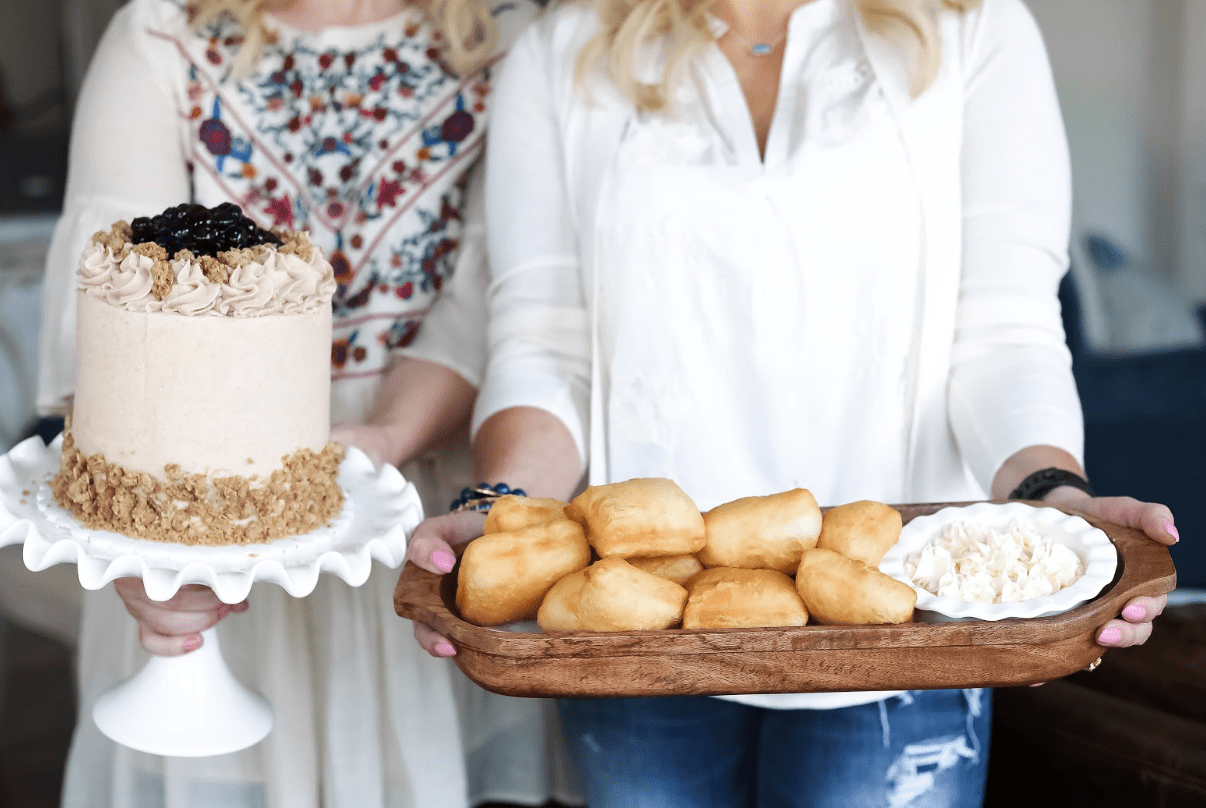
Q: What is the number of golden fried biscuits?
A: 9